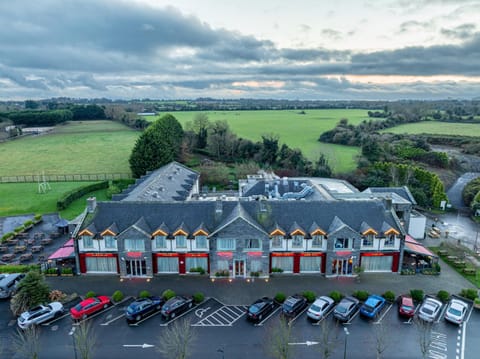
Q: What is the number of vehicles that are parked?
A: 13